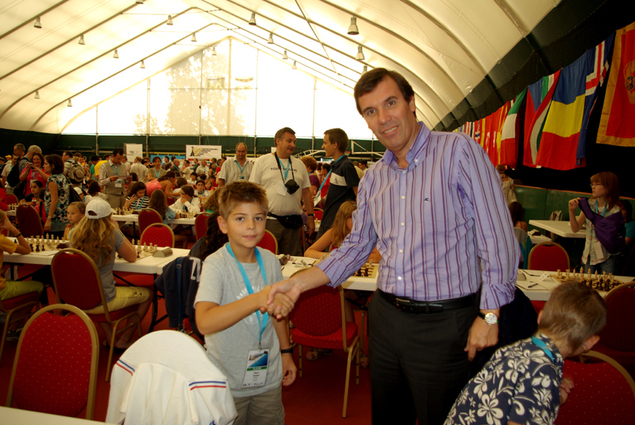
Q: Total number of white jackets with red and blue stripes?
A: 1